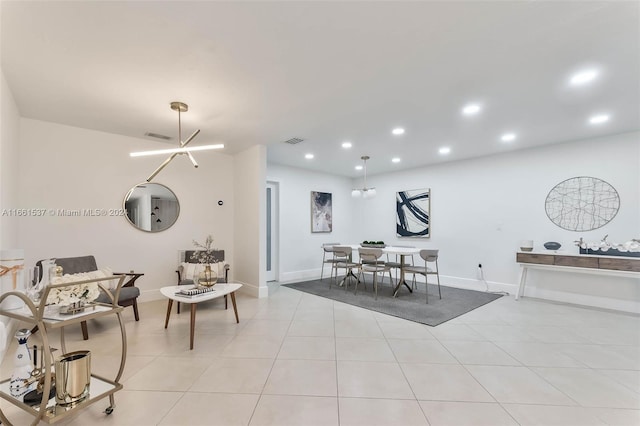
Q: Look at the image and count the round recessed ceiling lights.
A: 10